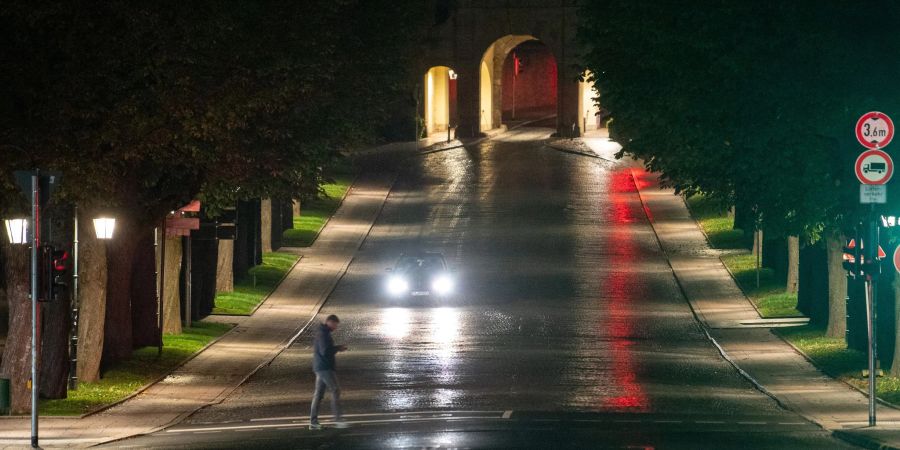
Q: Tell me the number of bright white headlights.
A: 2